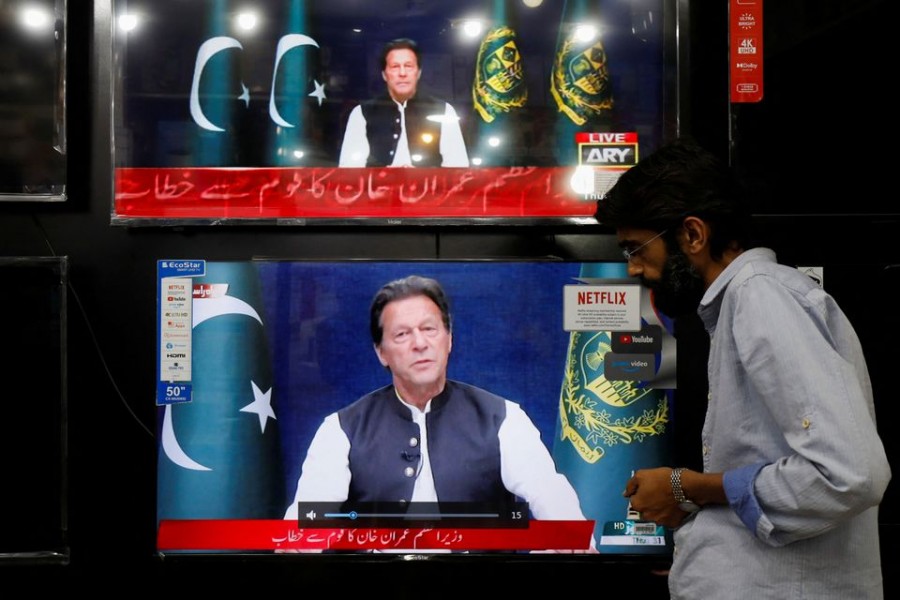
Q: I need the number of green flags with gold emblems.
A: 3